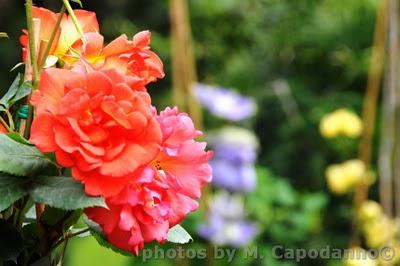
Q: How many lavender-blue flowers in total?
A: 3